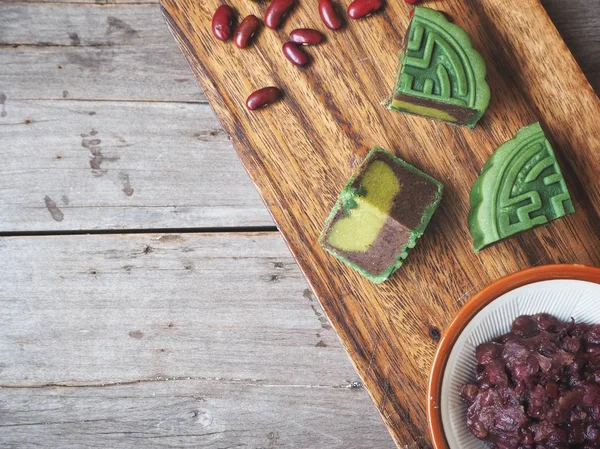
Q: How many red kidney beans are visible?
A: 9